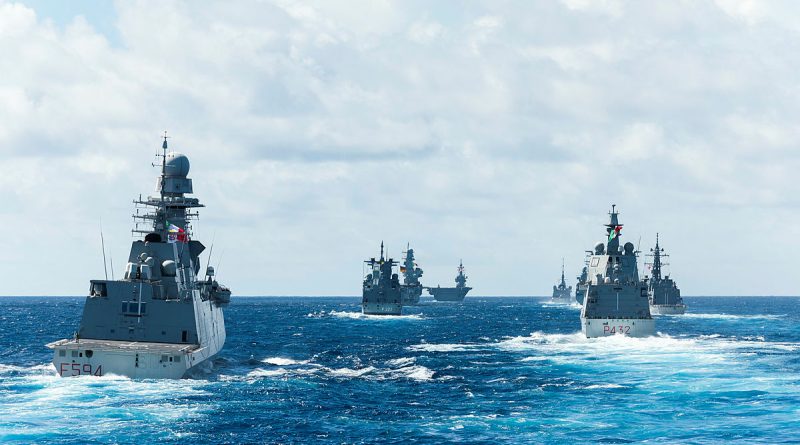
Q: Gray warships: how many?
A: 8